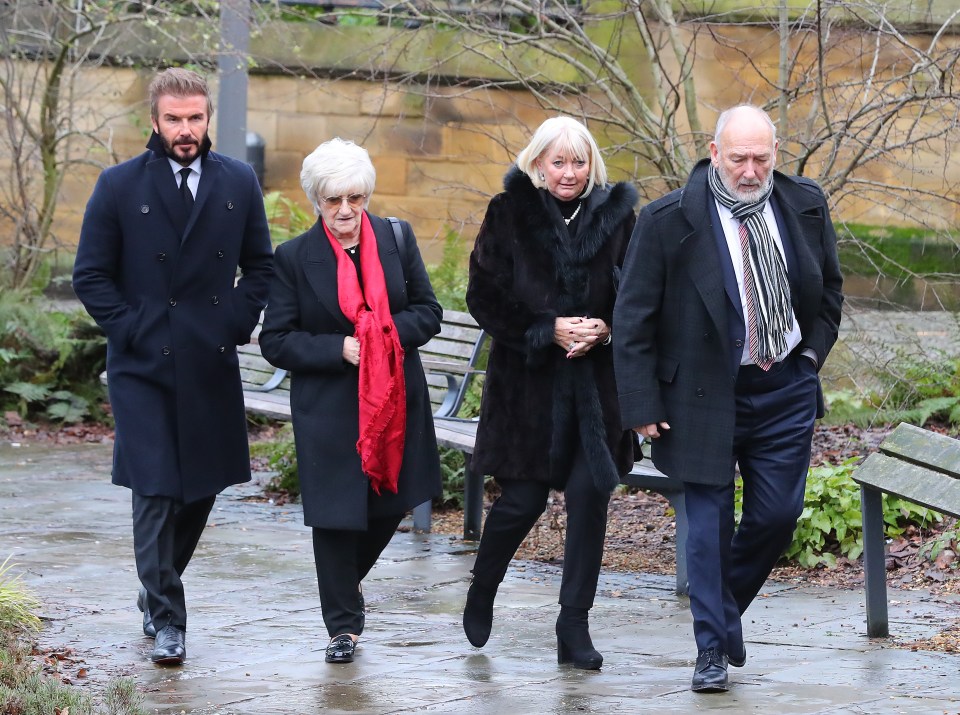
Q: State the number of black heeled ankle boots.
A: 2